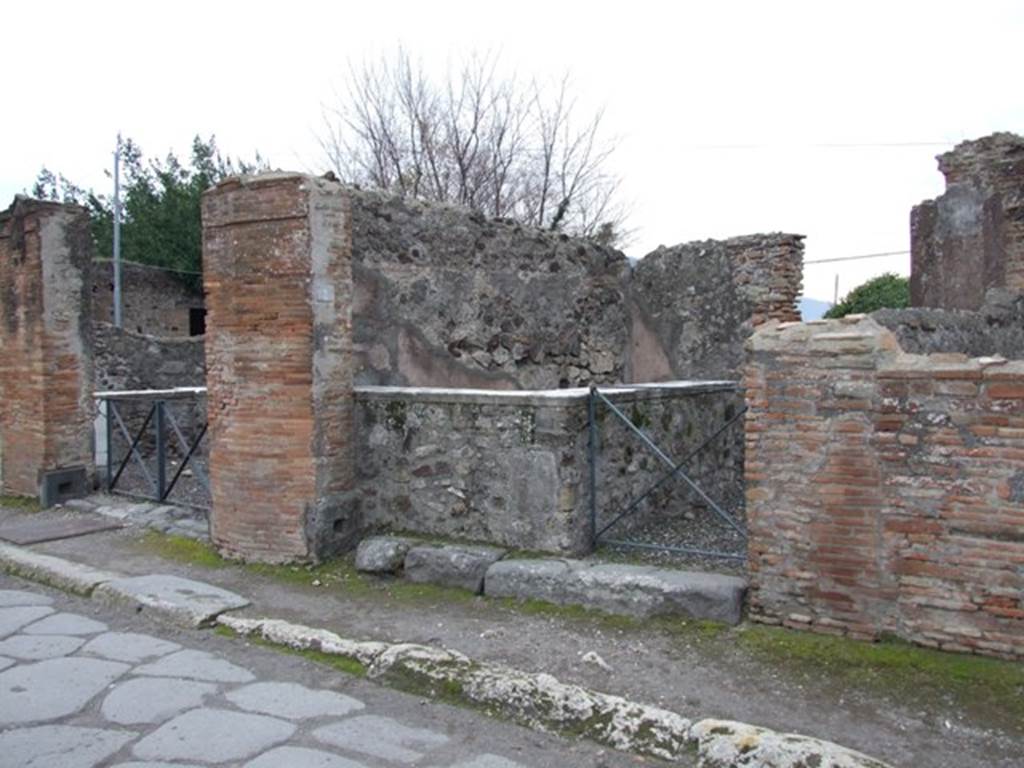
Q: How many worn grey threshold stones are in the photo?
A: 3